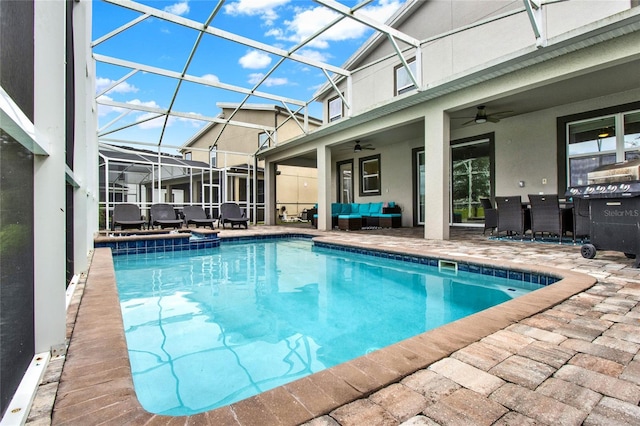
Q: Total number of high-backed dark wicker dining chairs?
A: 4